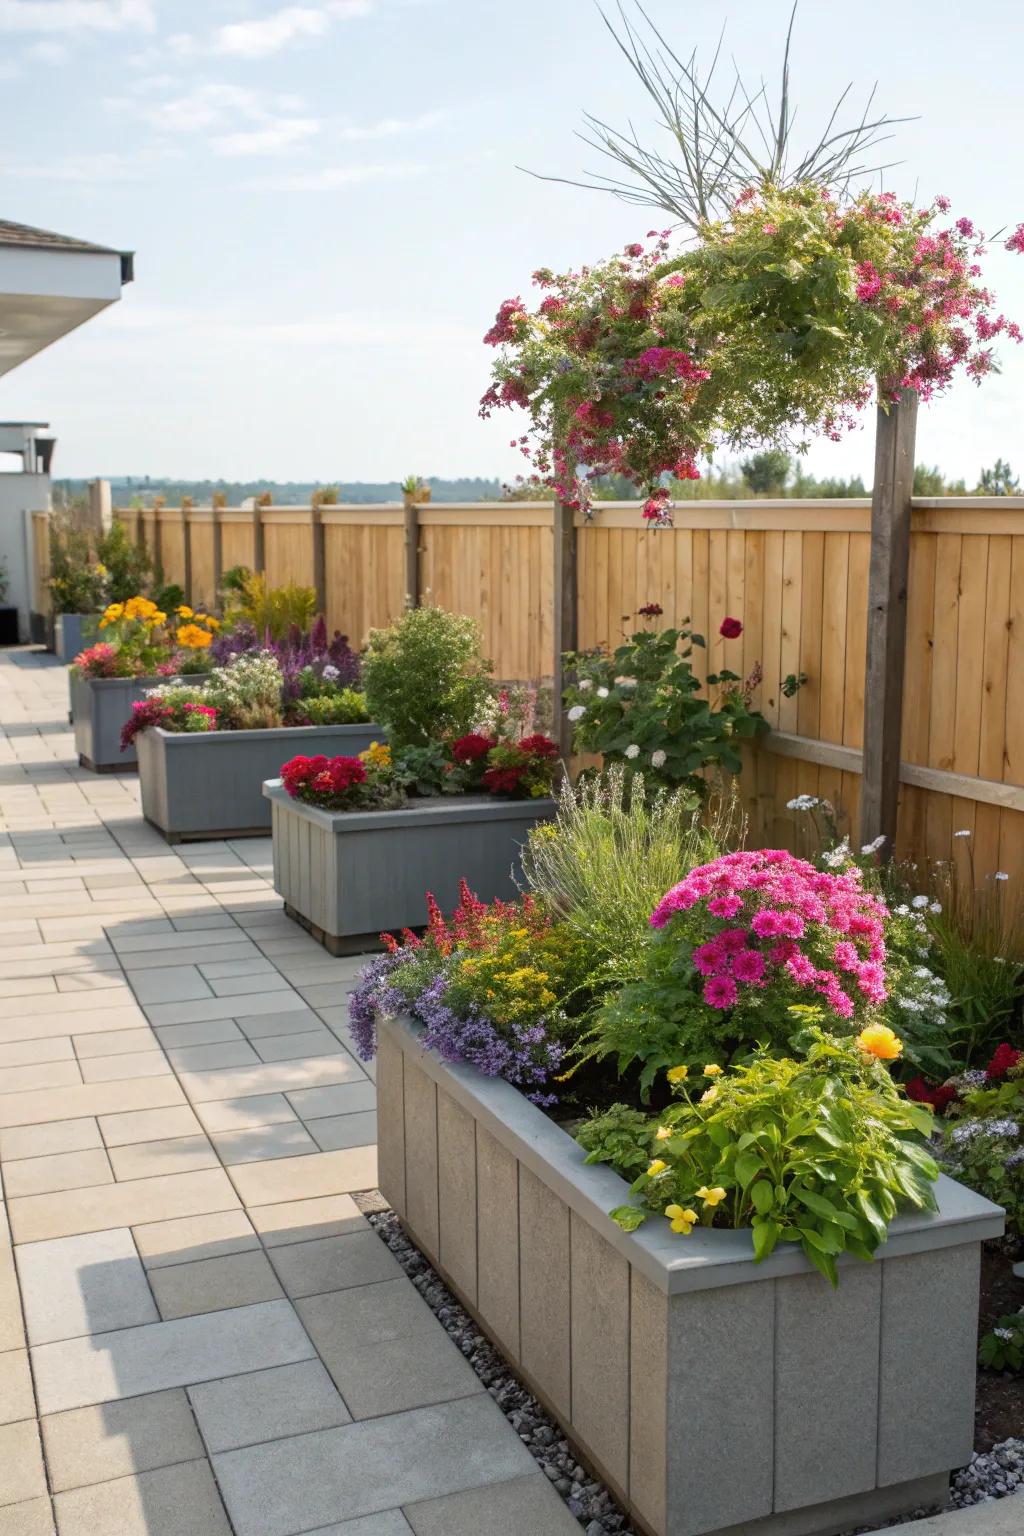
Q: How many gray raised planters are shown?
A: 5